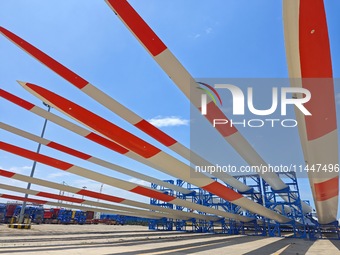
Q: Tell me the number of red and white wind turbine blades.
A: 10